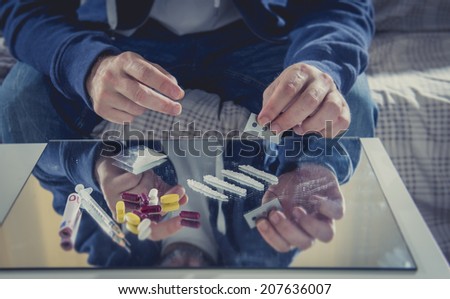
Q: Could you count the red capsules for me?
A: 5